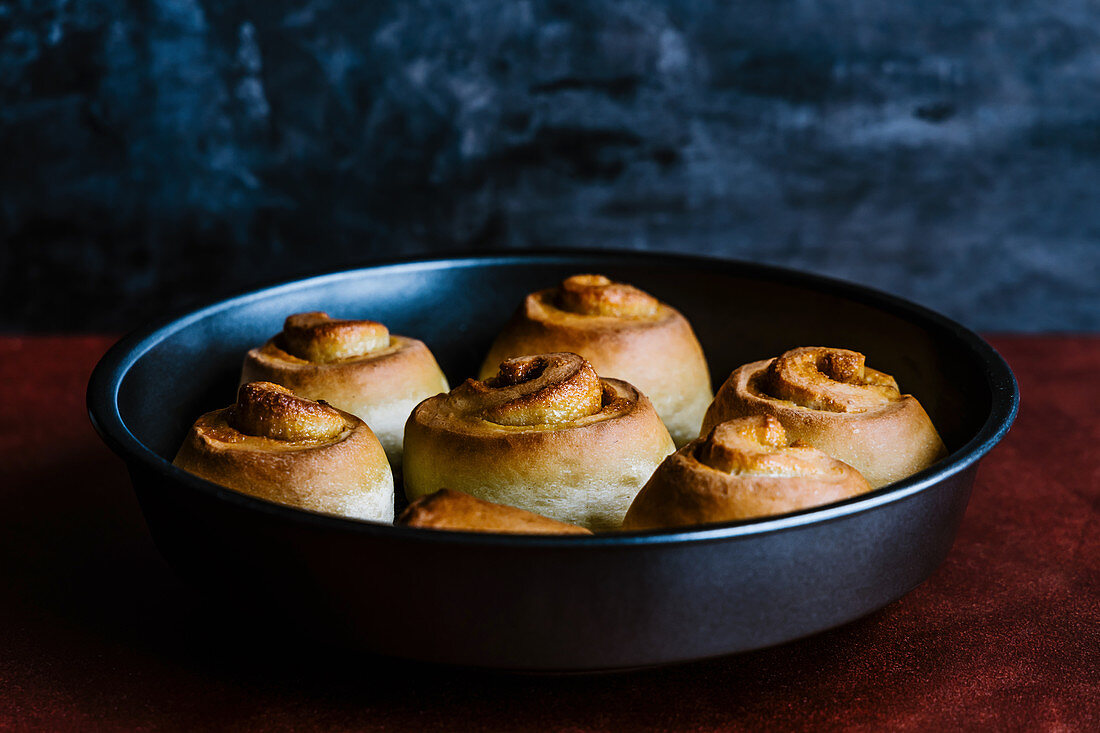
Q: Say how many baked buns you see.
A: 7